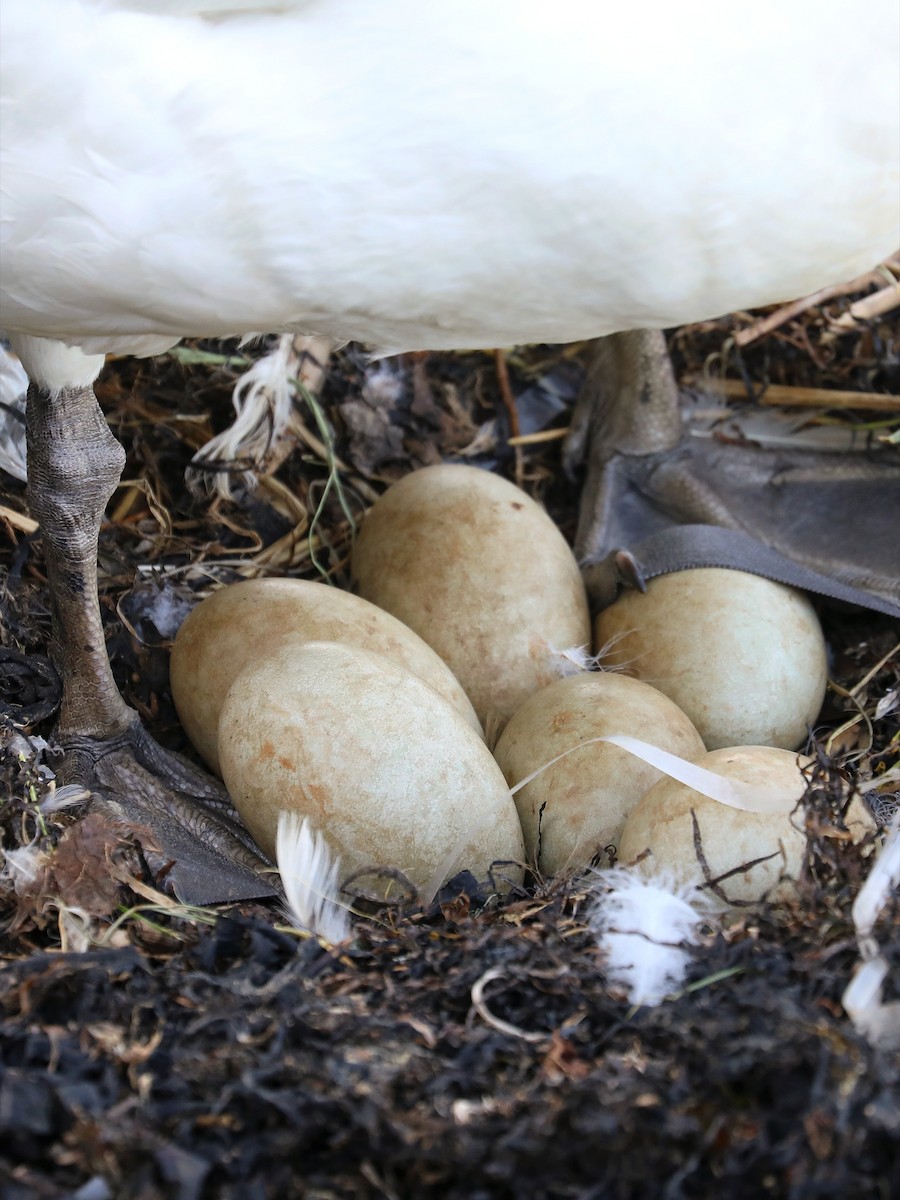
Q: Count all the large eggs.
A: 6